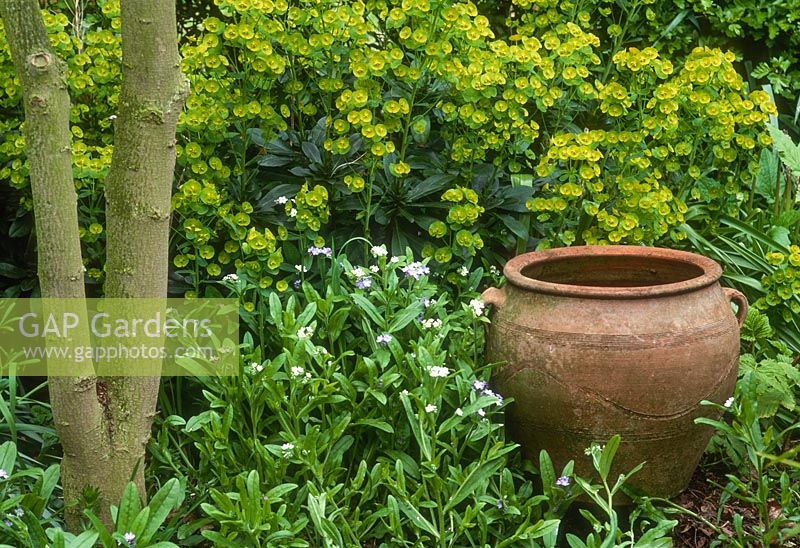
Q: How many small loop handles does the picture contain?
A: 2